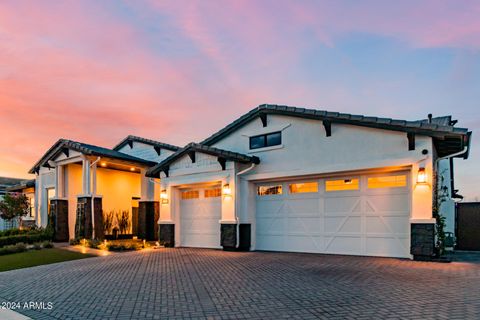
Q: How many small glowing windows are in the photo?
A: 6